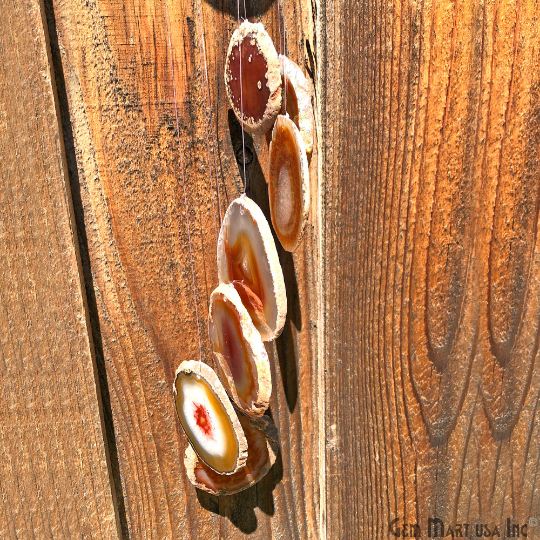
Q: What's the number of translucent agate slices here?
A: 7